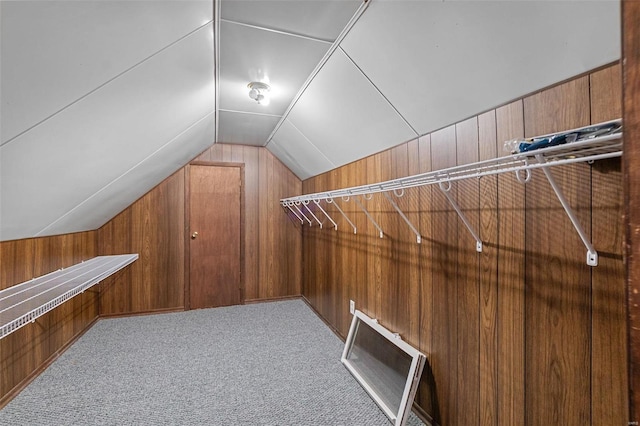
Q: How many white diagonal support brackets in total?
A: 9